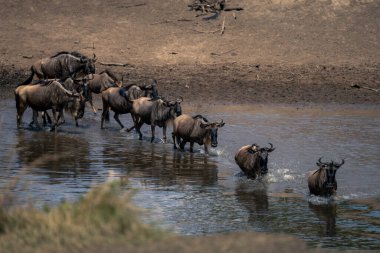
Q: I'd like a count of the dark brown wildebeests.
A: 9